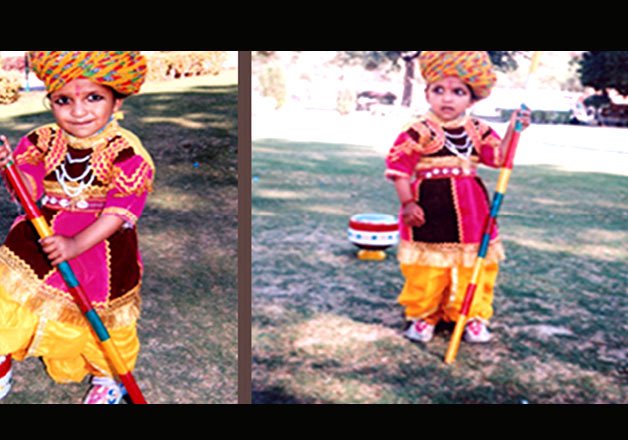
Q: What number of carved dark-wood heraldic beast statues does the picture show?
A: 0